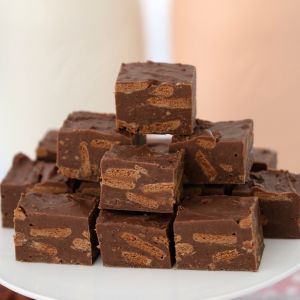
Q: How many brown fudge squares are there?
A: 11